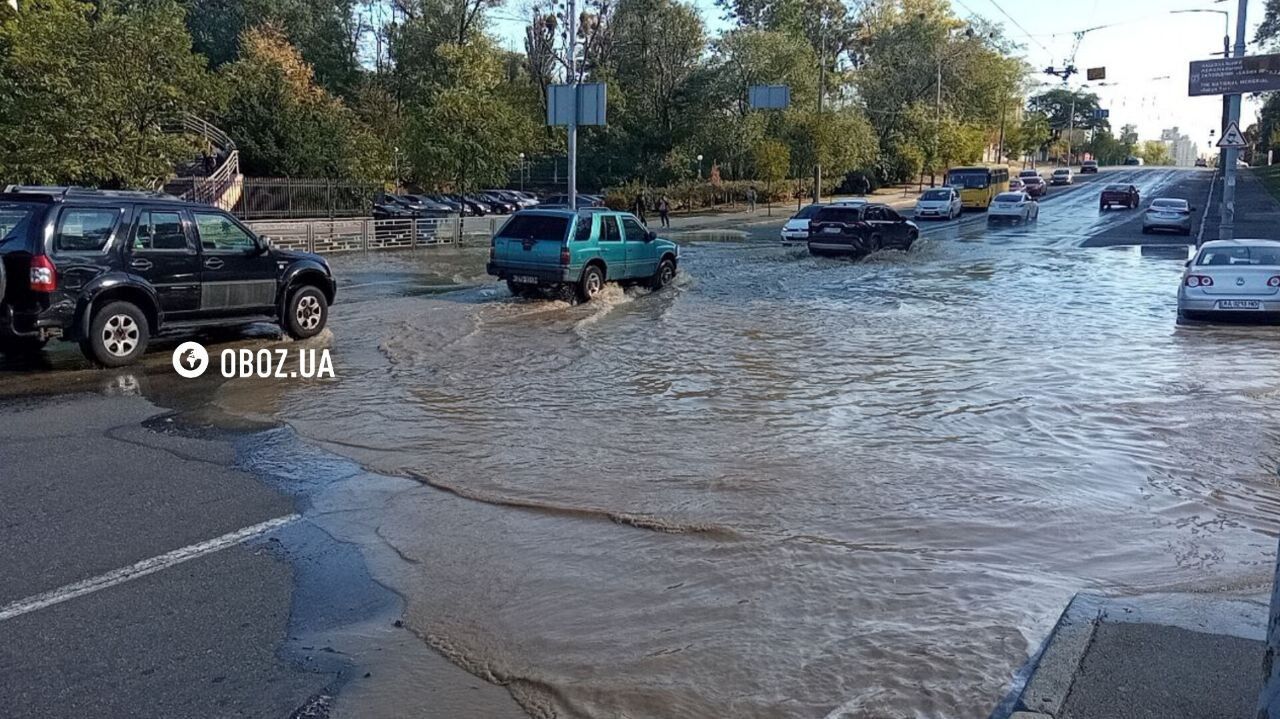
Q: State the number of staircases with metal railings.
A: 1